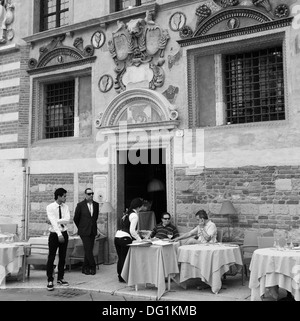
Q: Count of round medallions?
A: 3